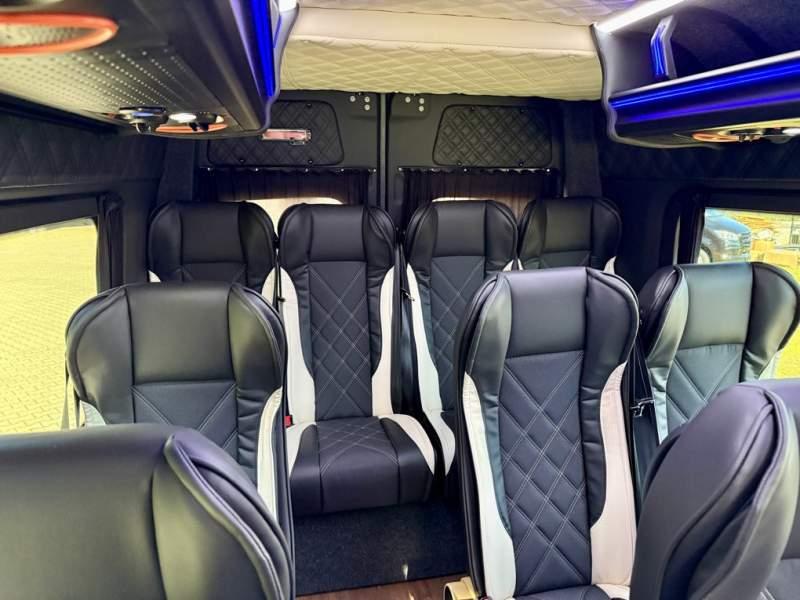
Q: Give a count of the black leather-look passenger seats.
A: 9